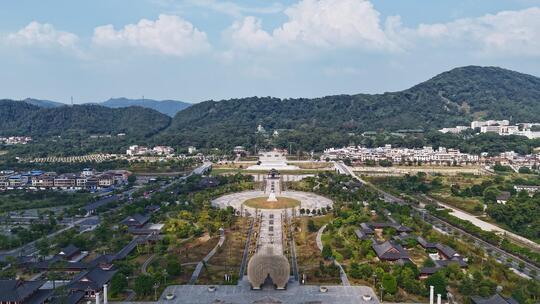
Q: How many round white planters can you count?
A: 4